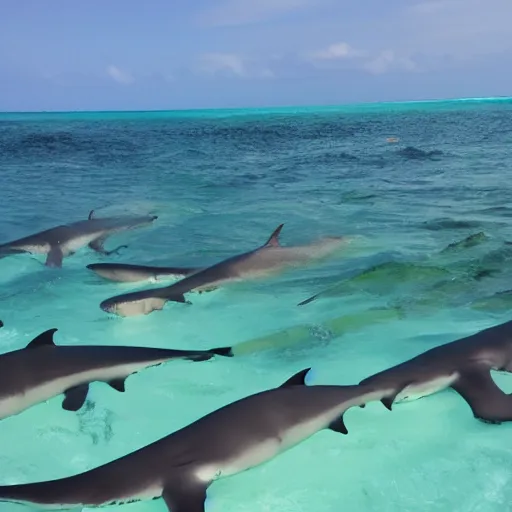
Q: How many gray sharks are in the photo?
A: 6